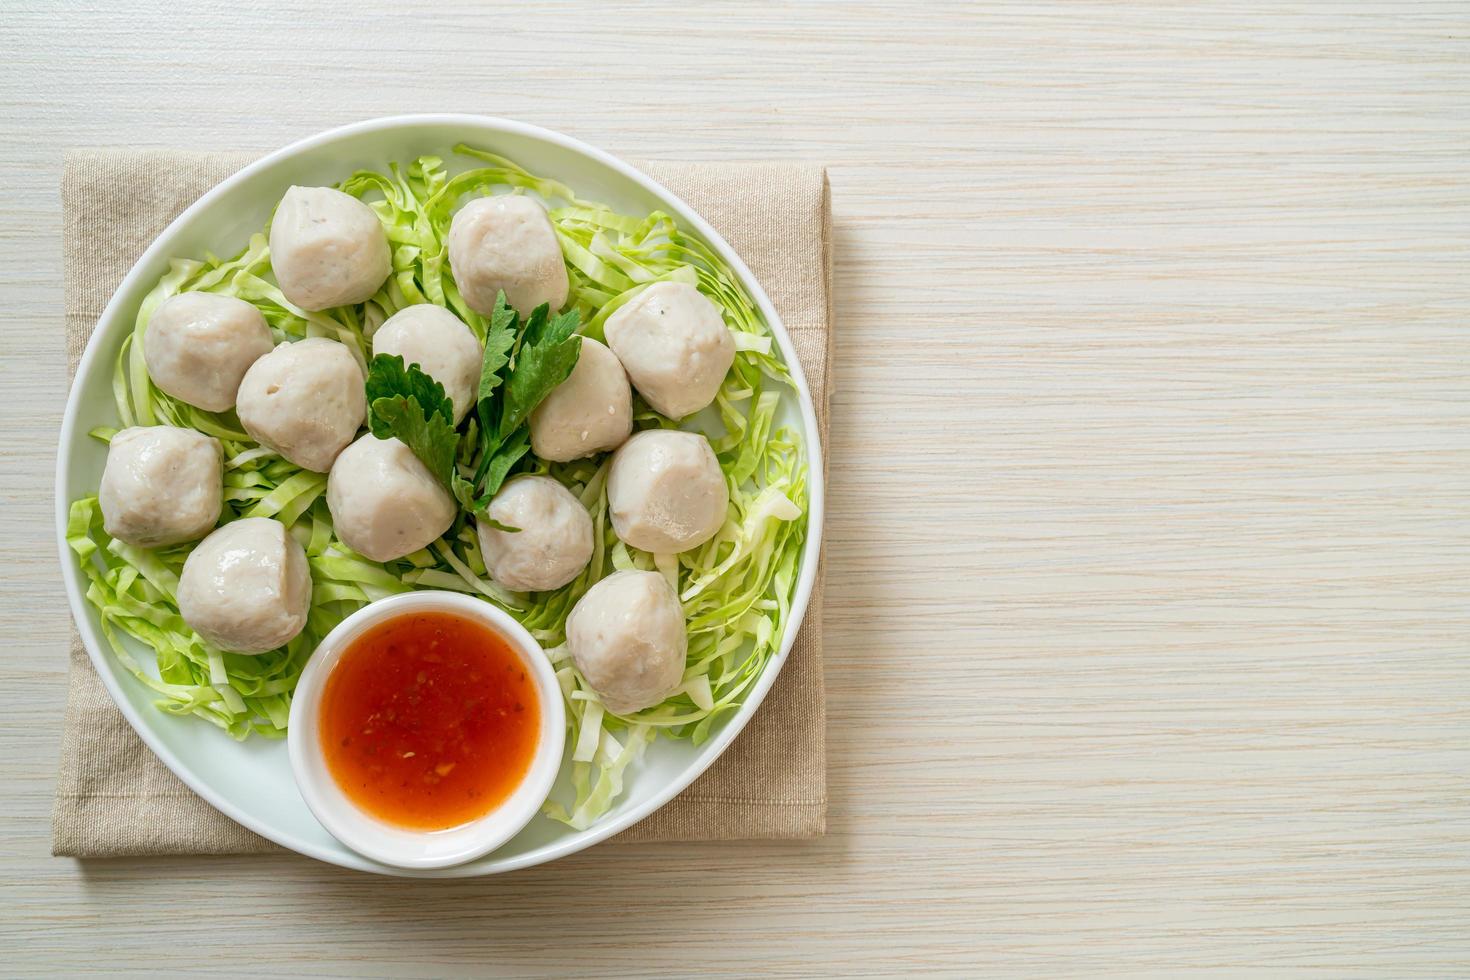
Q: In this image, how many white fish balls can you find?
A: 13